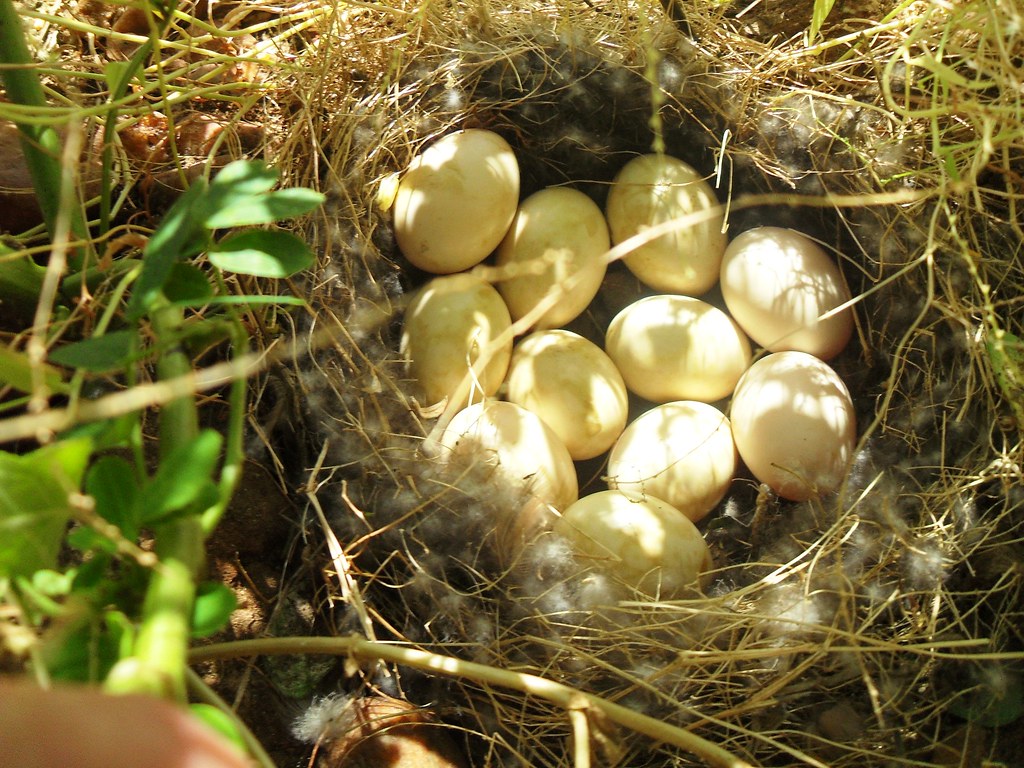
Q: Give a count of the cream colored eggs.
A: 11